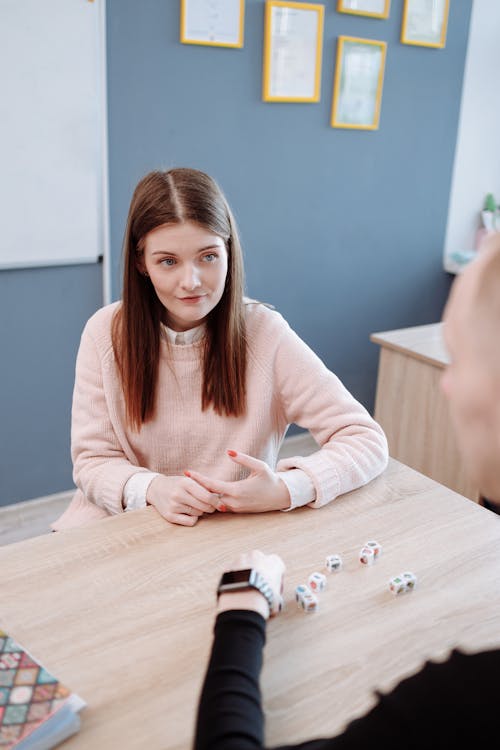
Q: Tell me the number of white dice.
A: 8